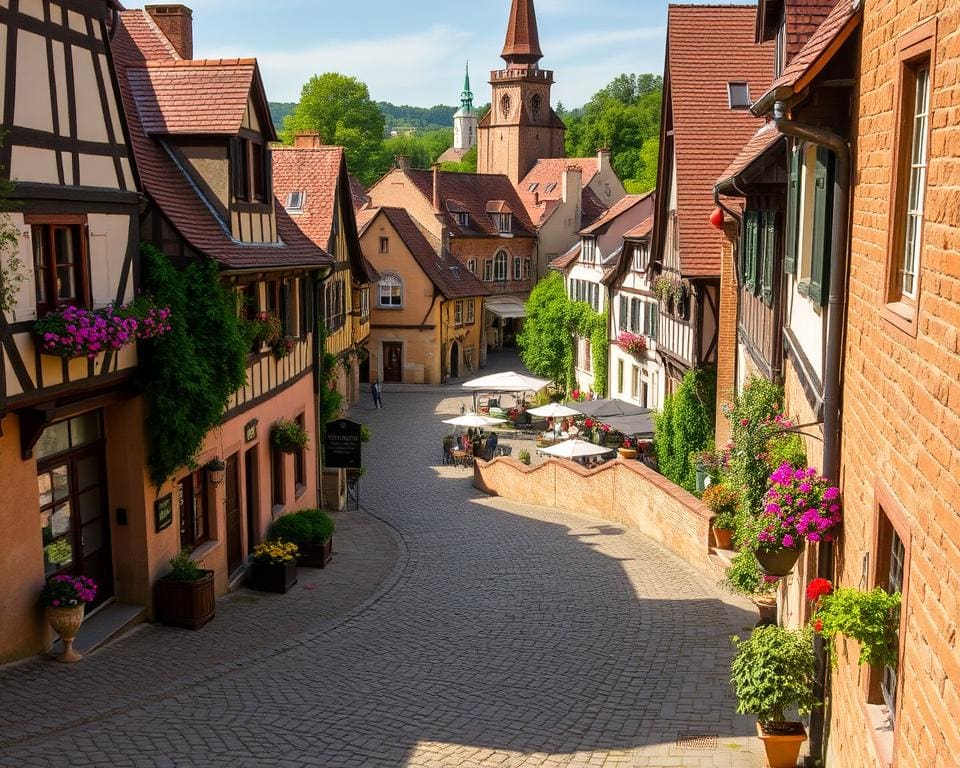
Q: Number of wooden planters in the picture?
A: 3